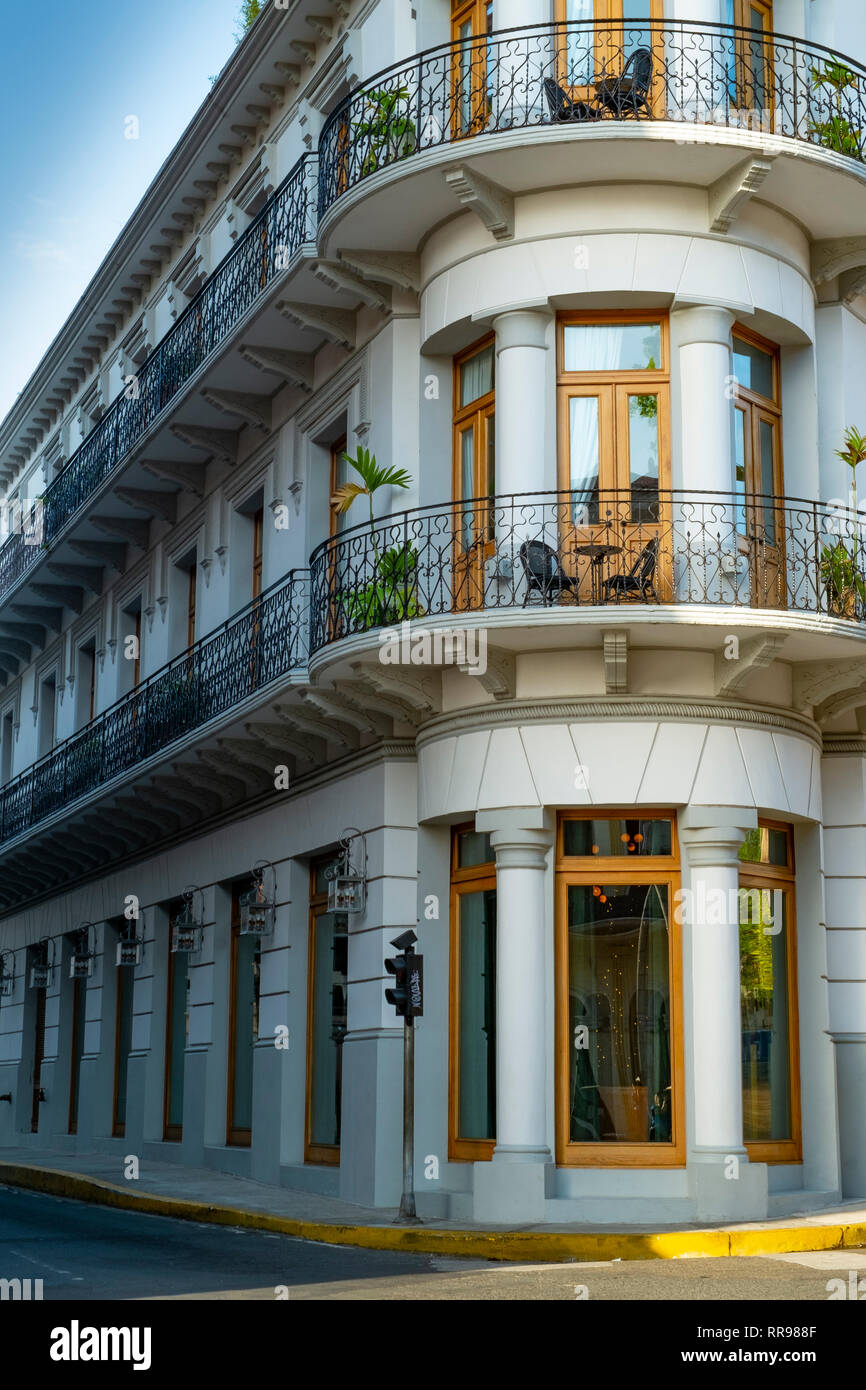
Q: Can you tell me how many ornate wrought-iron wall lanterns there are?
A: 7